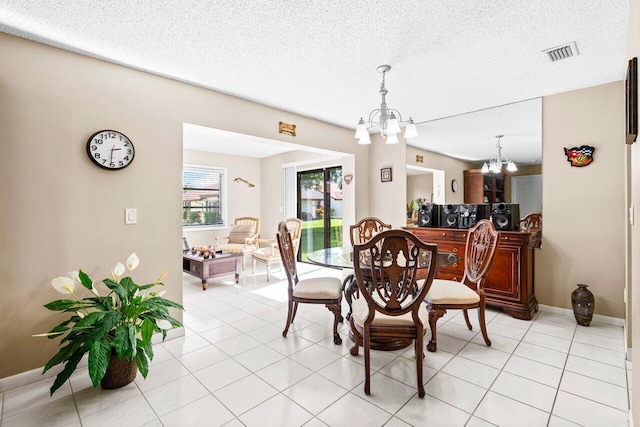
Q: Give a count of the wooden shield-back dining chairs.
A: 4